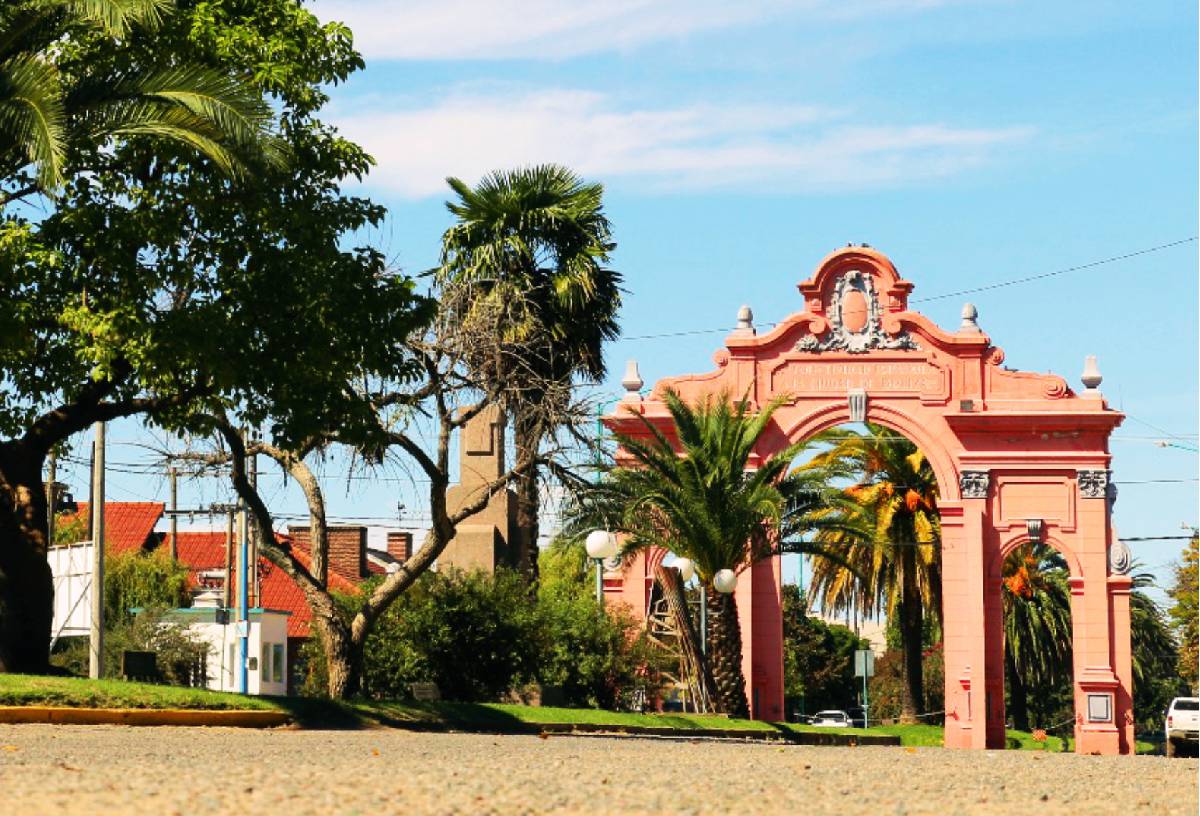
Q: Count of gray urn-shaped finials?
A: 4